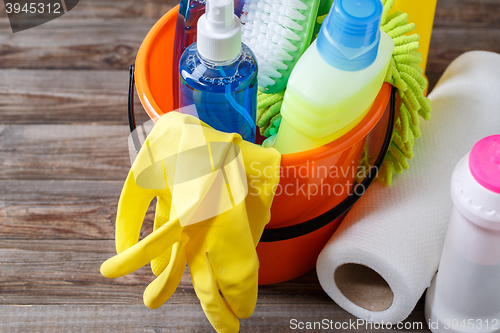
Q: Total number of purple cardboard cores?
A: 0